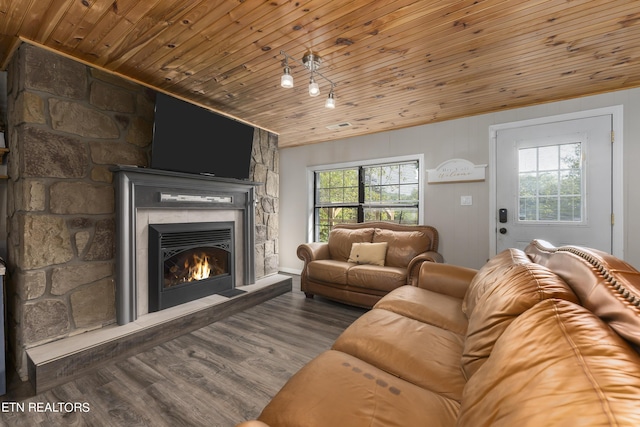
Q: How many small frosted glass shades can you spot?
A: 3